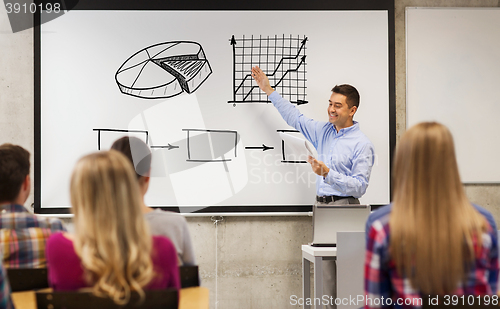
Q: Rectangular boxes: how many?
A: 3